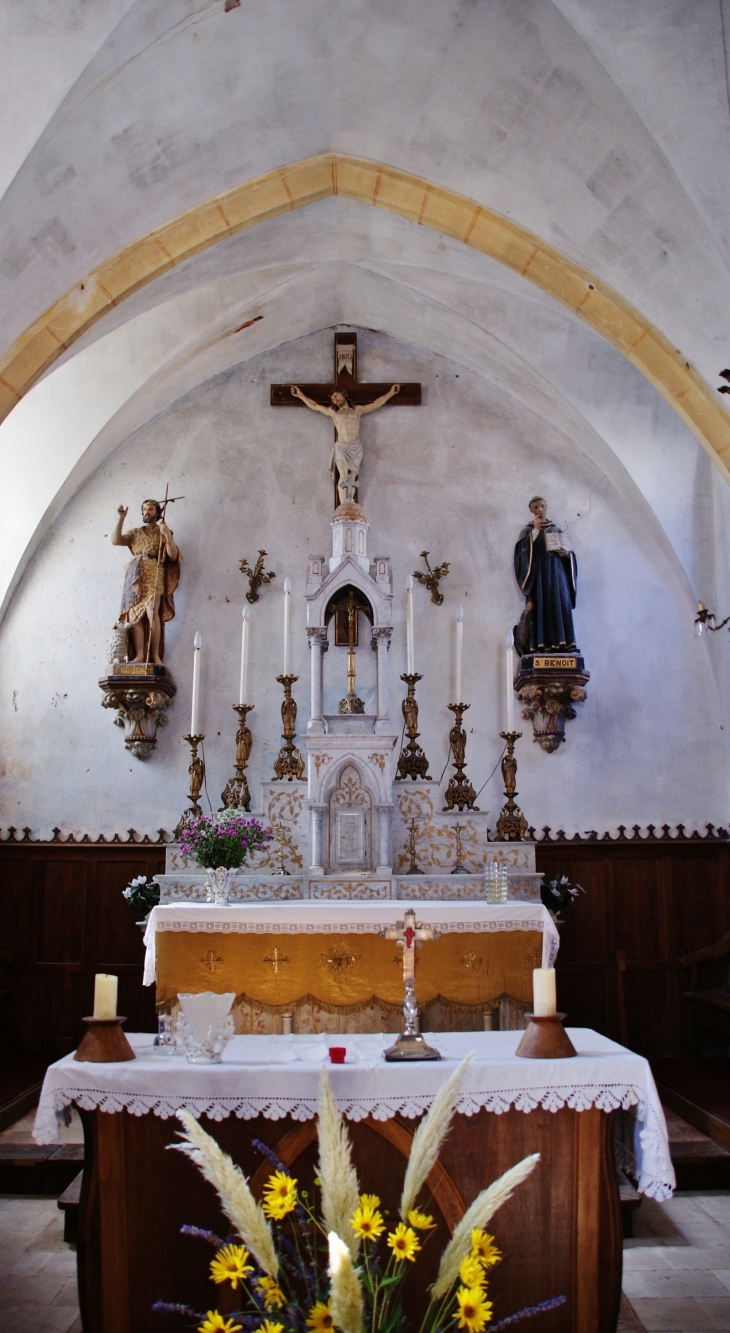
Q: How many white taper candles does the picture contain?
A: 6